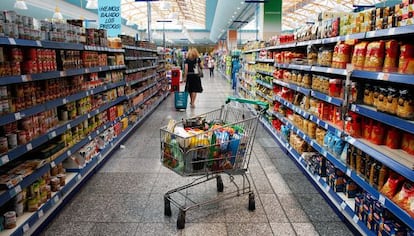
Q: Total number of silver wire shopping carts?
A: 1